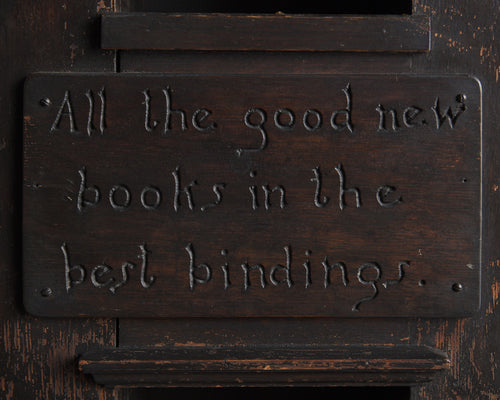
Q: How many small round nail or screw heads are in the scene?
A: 4